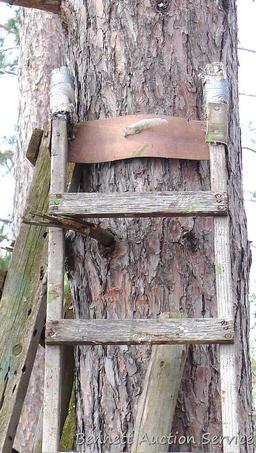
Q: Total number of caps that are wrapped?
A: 2